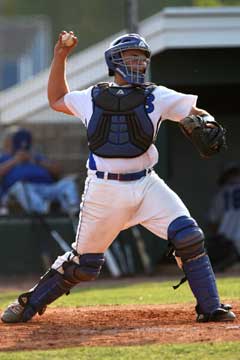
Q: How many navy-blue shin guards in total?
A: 2